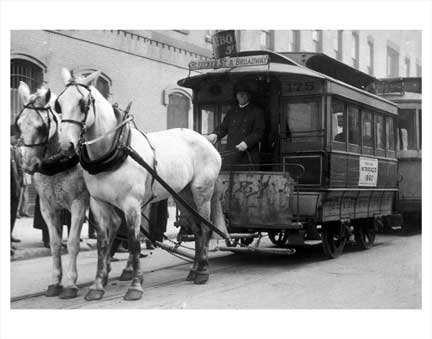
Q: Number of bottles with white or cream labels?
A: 0